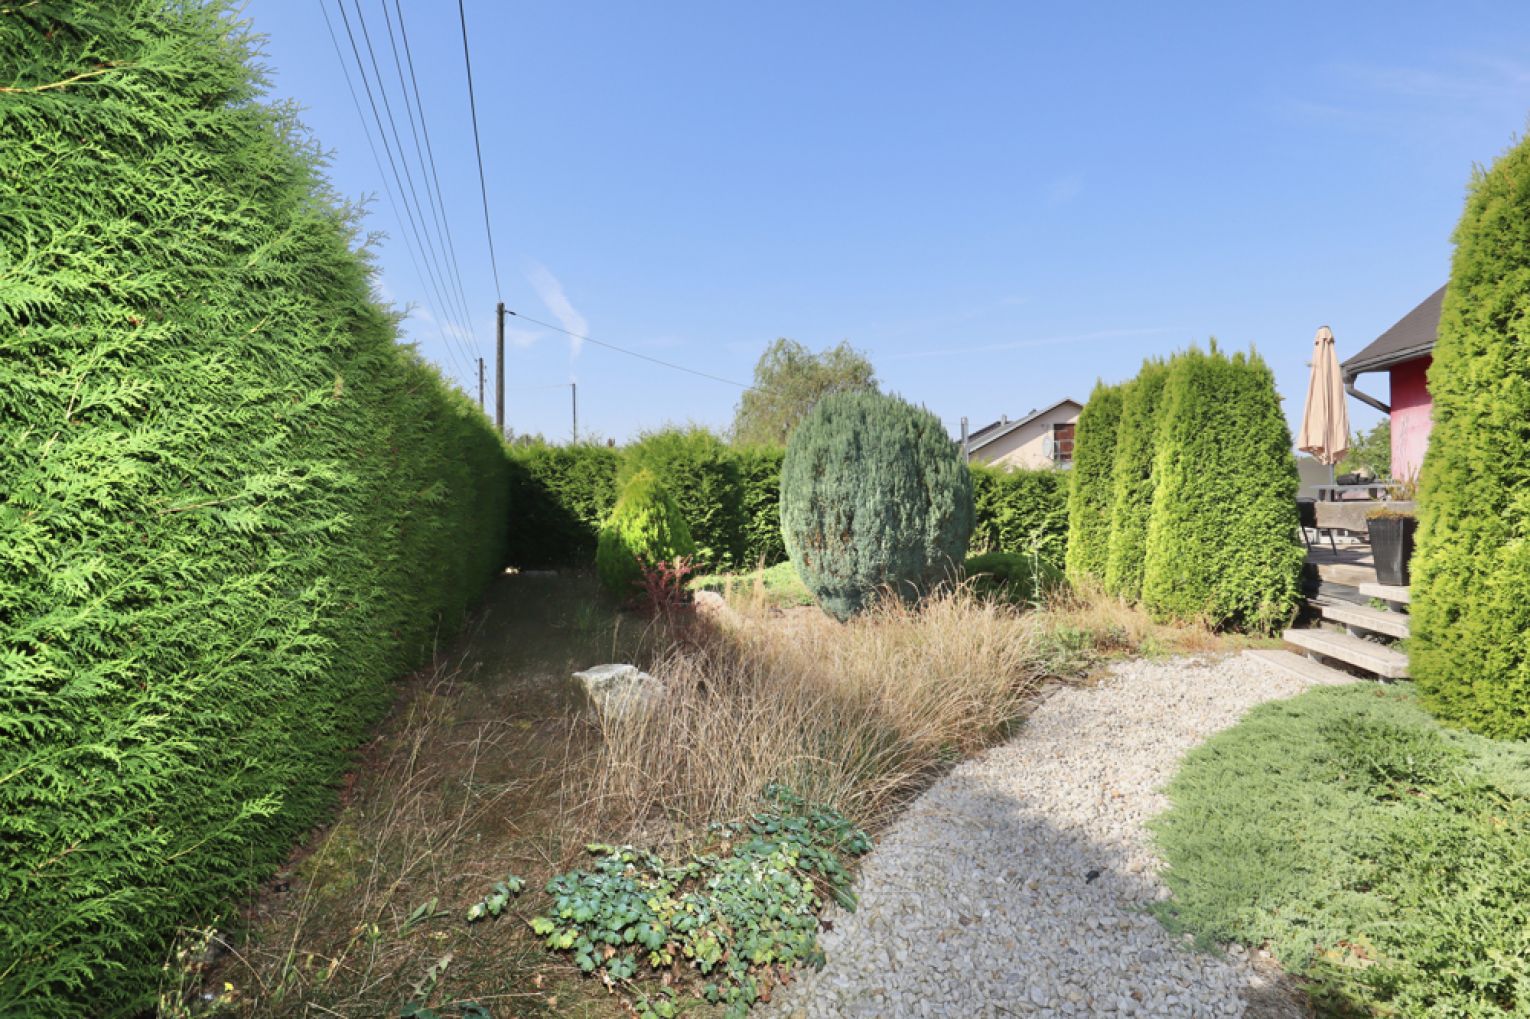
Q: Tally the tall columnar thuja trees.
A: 4